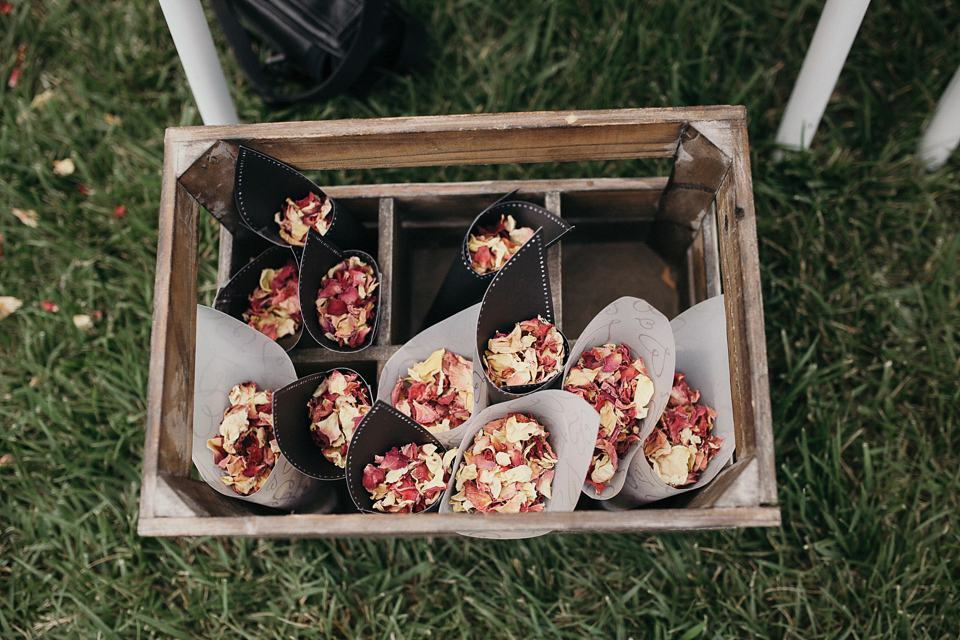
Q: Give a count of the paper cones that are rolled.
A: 12